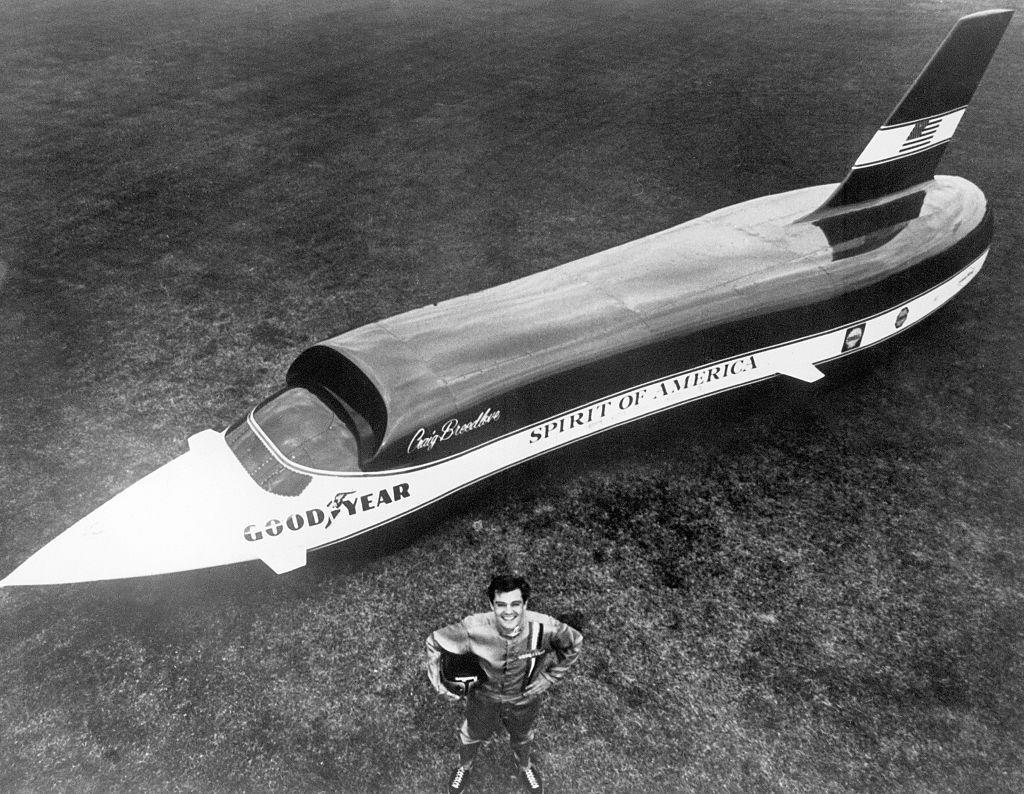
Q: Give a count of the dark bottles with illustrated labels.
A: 0